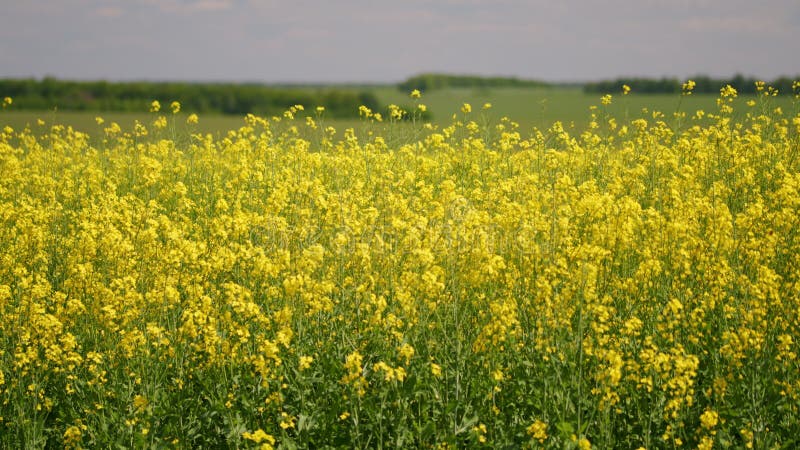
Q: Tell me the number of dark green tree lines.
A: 3